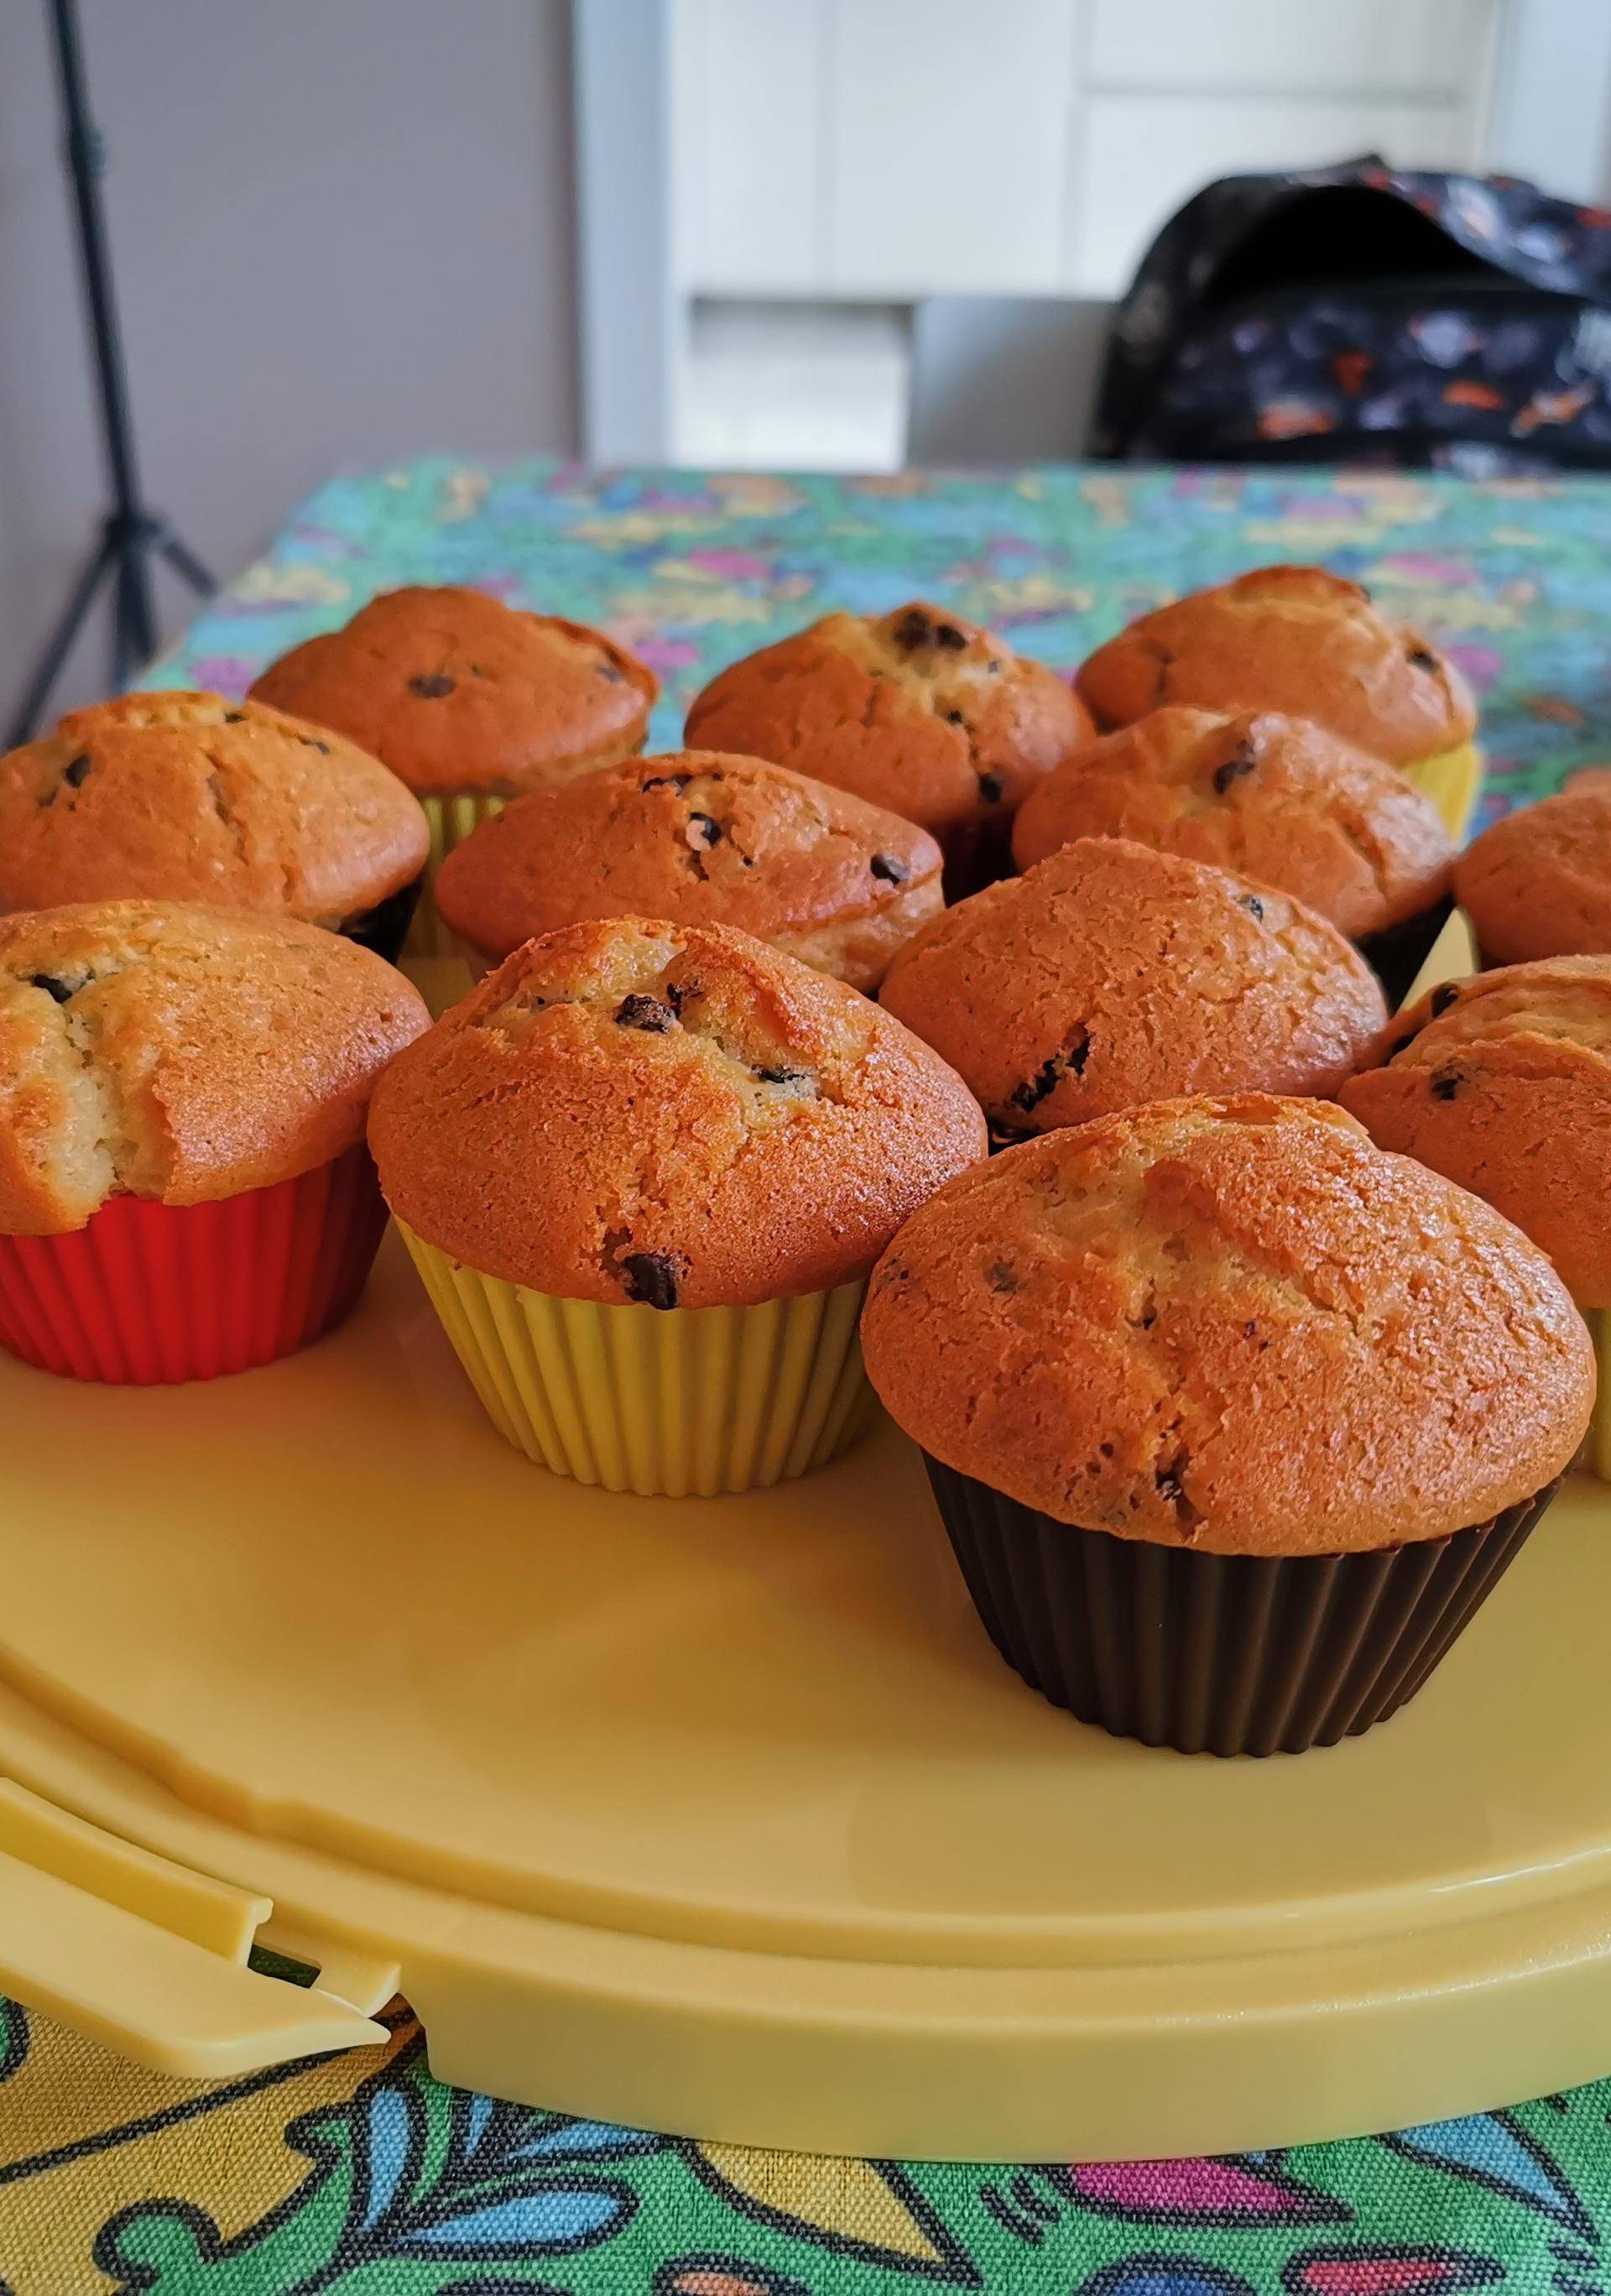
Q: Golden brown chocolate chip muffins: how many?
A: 12